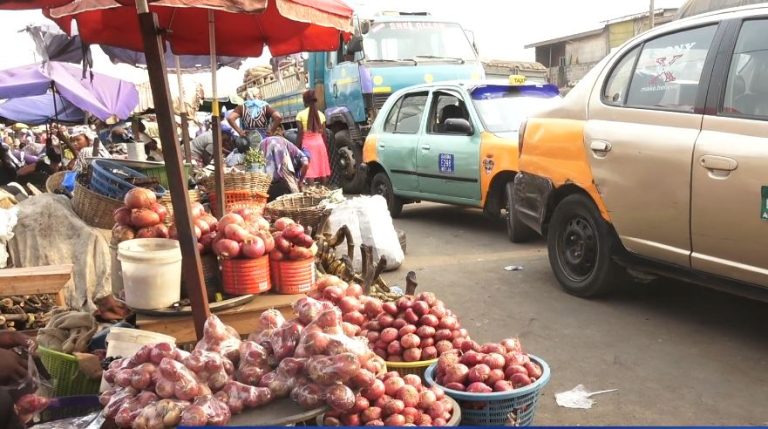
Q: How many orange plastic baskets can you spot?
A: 1